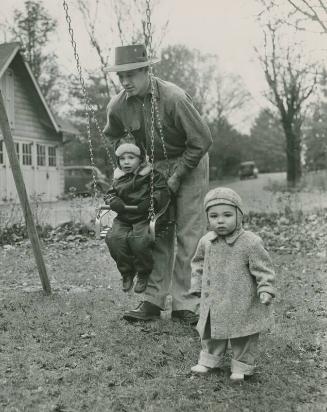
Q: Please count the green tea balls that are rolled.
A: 0